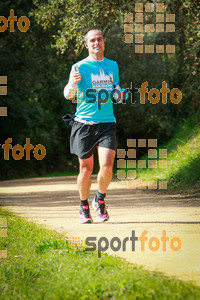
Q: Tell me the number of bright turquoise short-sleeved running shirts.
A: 1